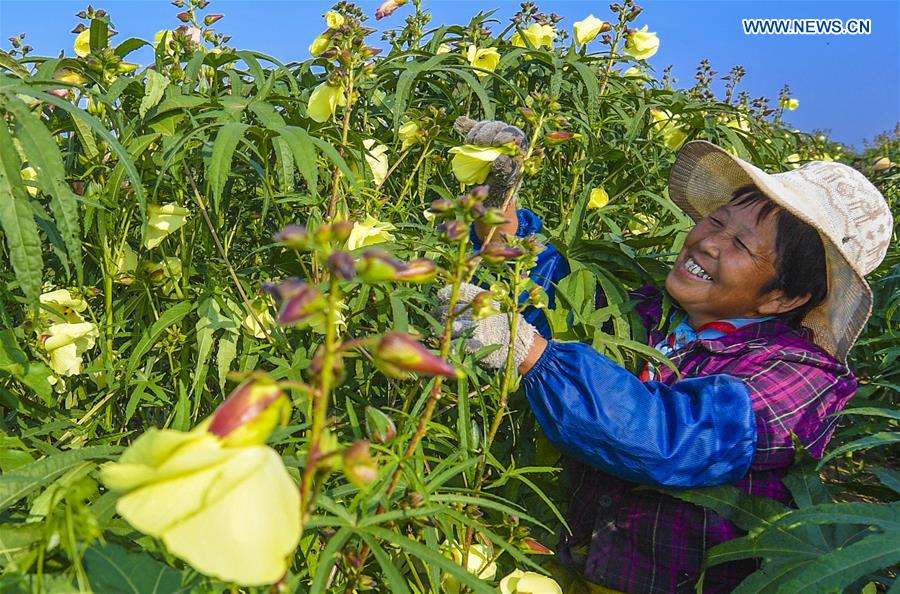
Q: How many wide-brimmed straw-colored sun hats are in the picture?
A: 1